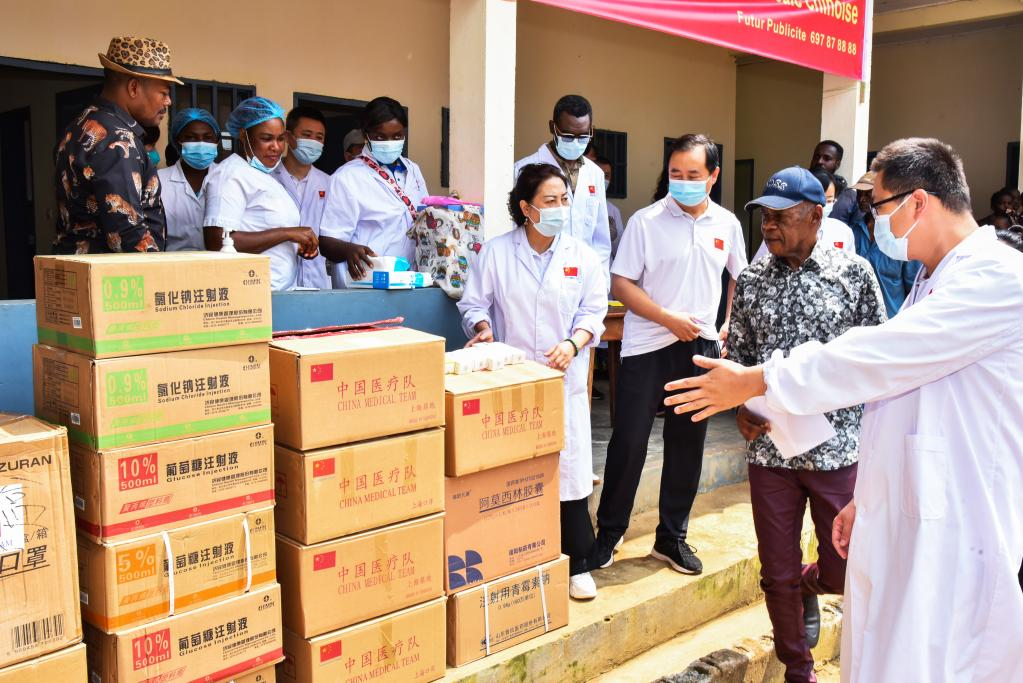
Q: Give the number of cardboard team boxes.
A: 5